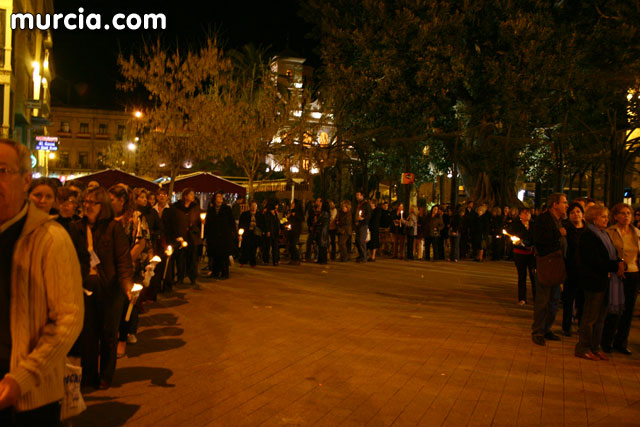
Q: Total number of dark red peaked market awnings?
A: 2